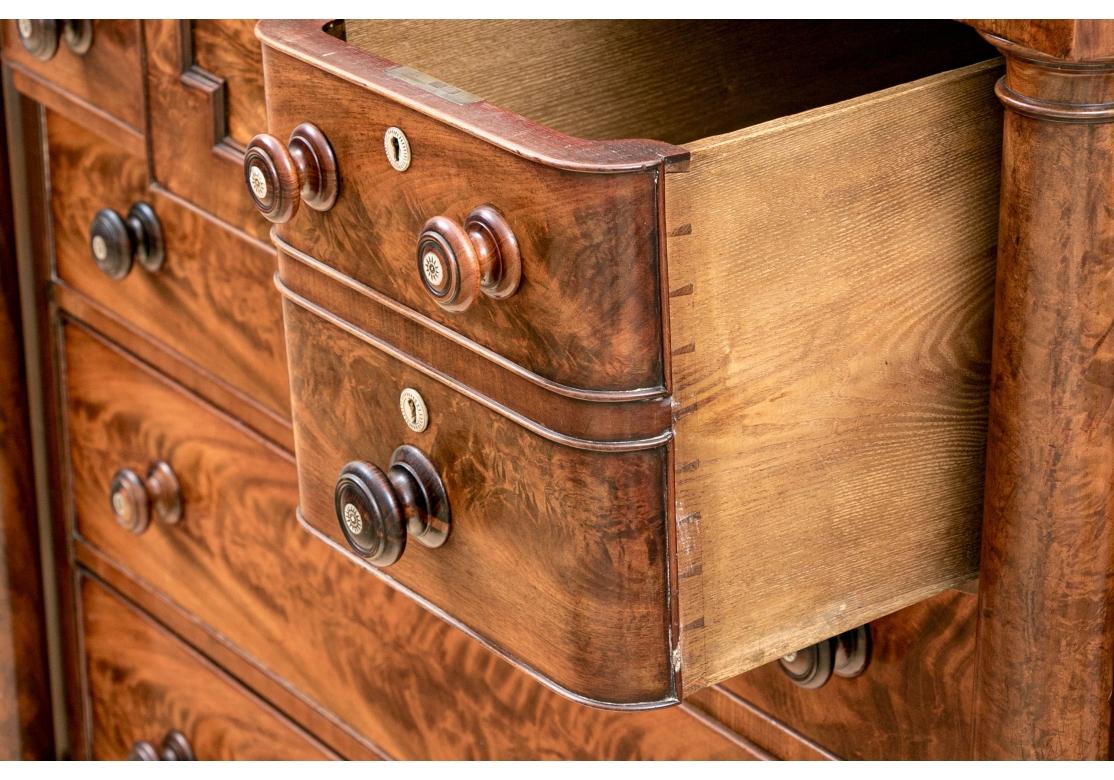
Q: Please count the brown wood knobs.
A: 8